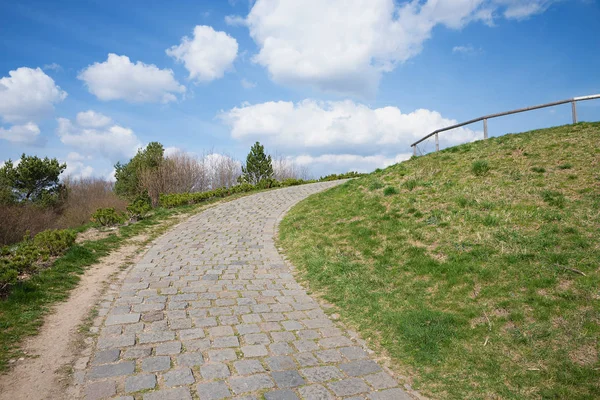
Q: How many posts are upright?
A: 4